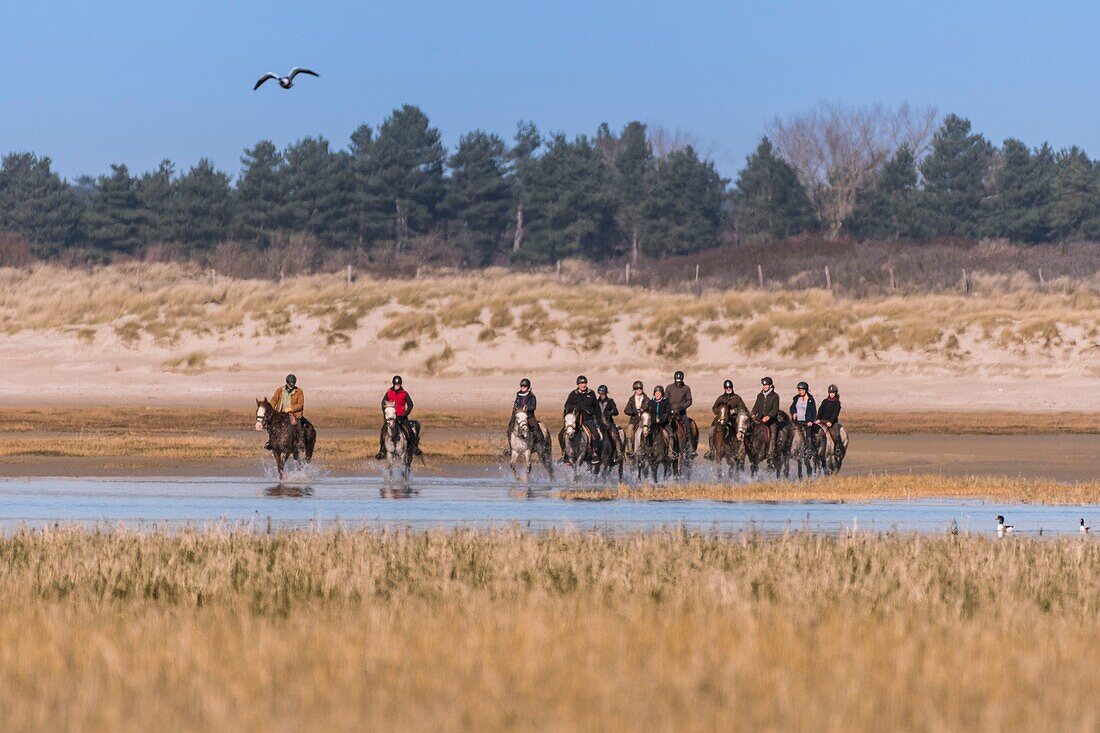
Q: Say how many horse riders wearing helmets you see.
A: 12